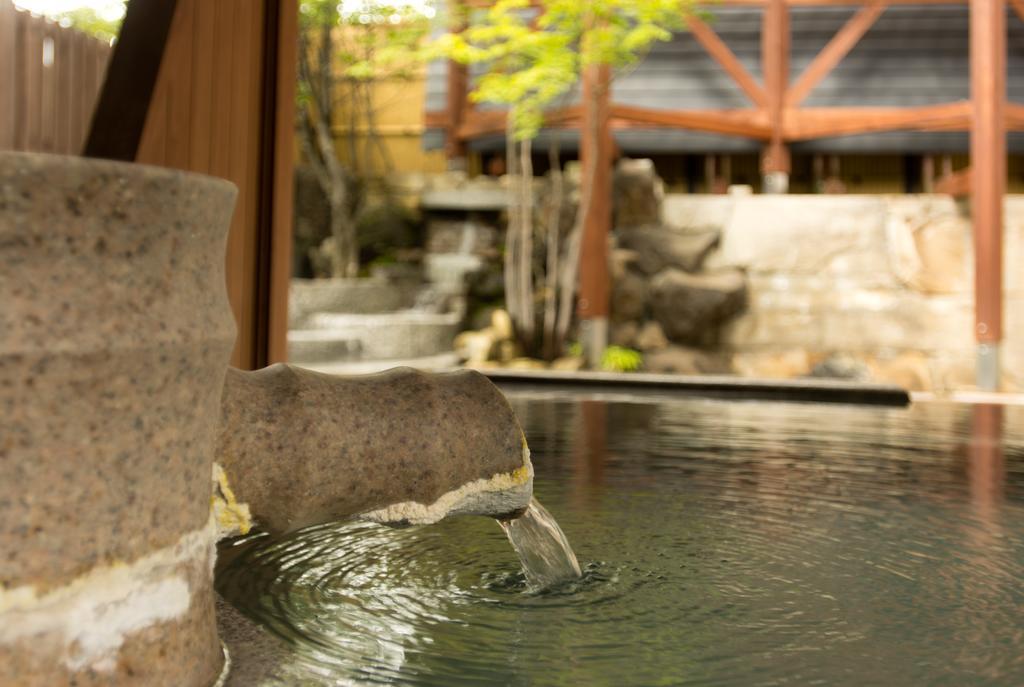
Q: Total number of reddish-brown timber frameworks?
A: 1